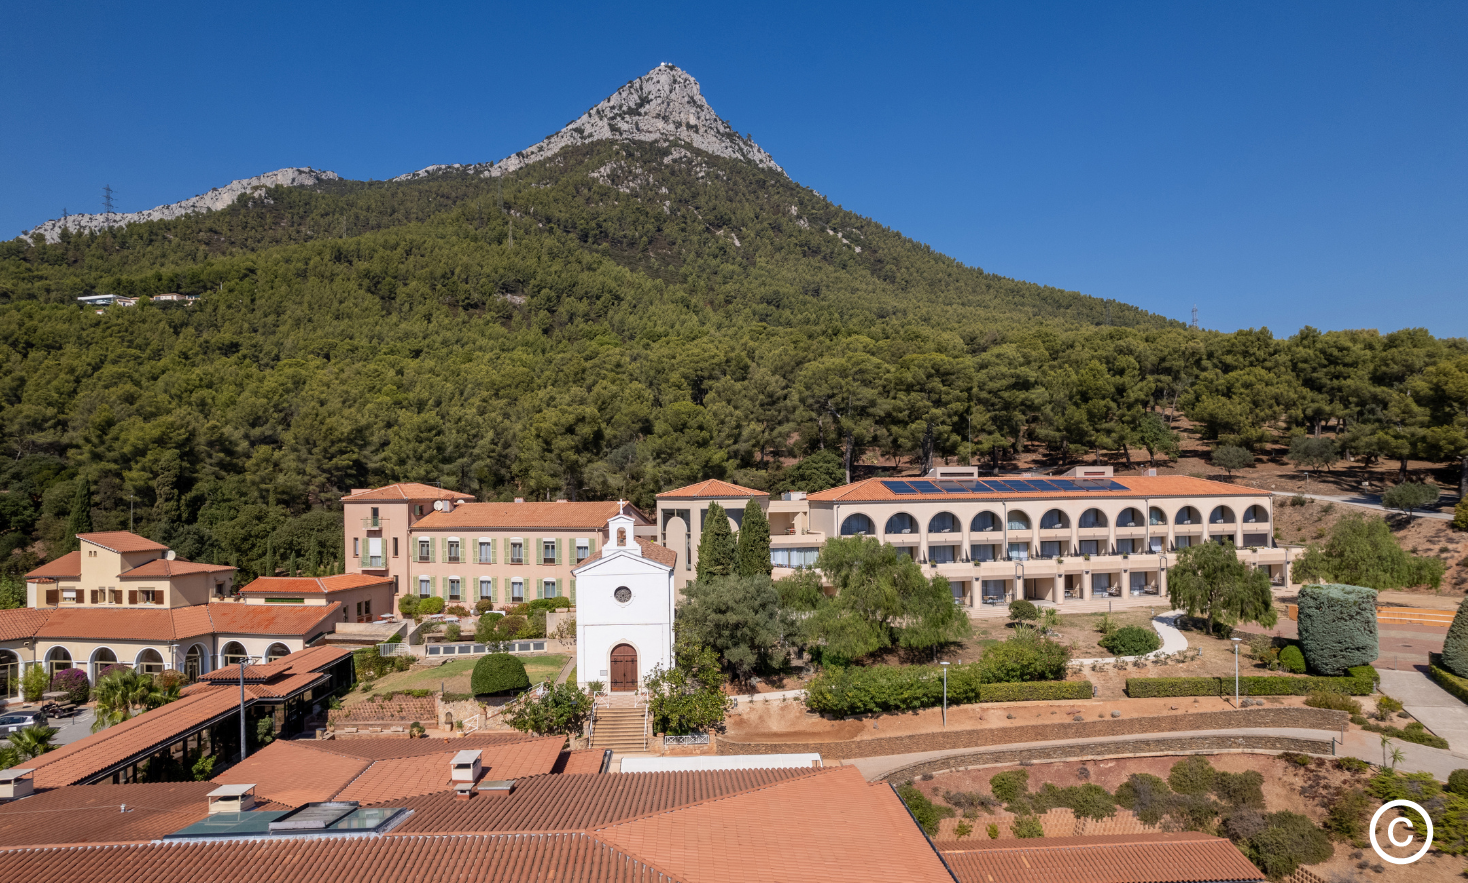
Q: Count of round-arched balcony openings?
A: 12